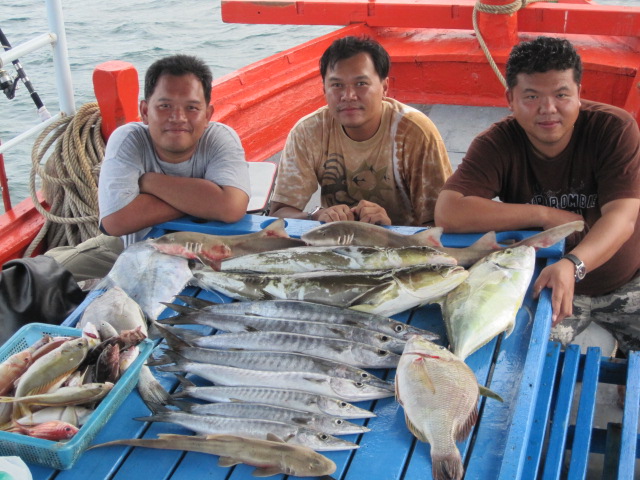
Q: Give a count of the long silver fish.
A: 8